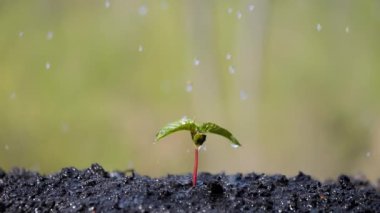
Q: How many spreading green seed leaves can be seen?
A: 2